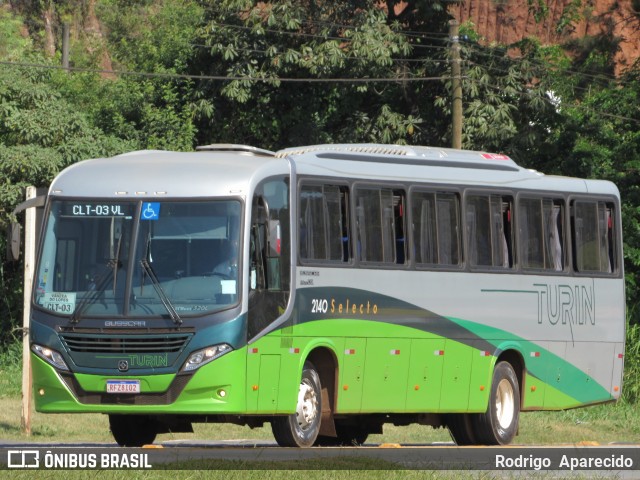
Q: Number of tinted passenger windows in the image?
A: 6